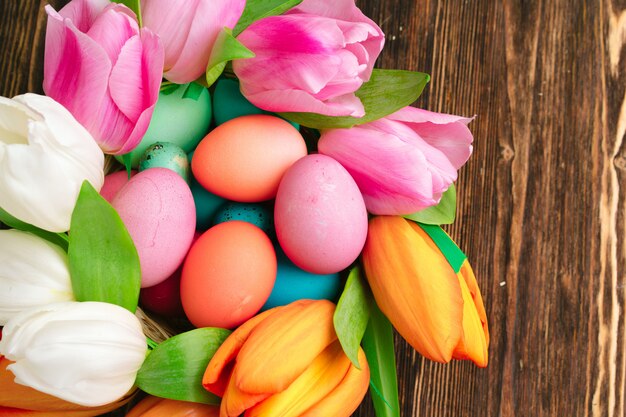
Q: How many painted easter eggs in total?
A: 12